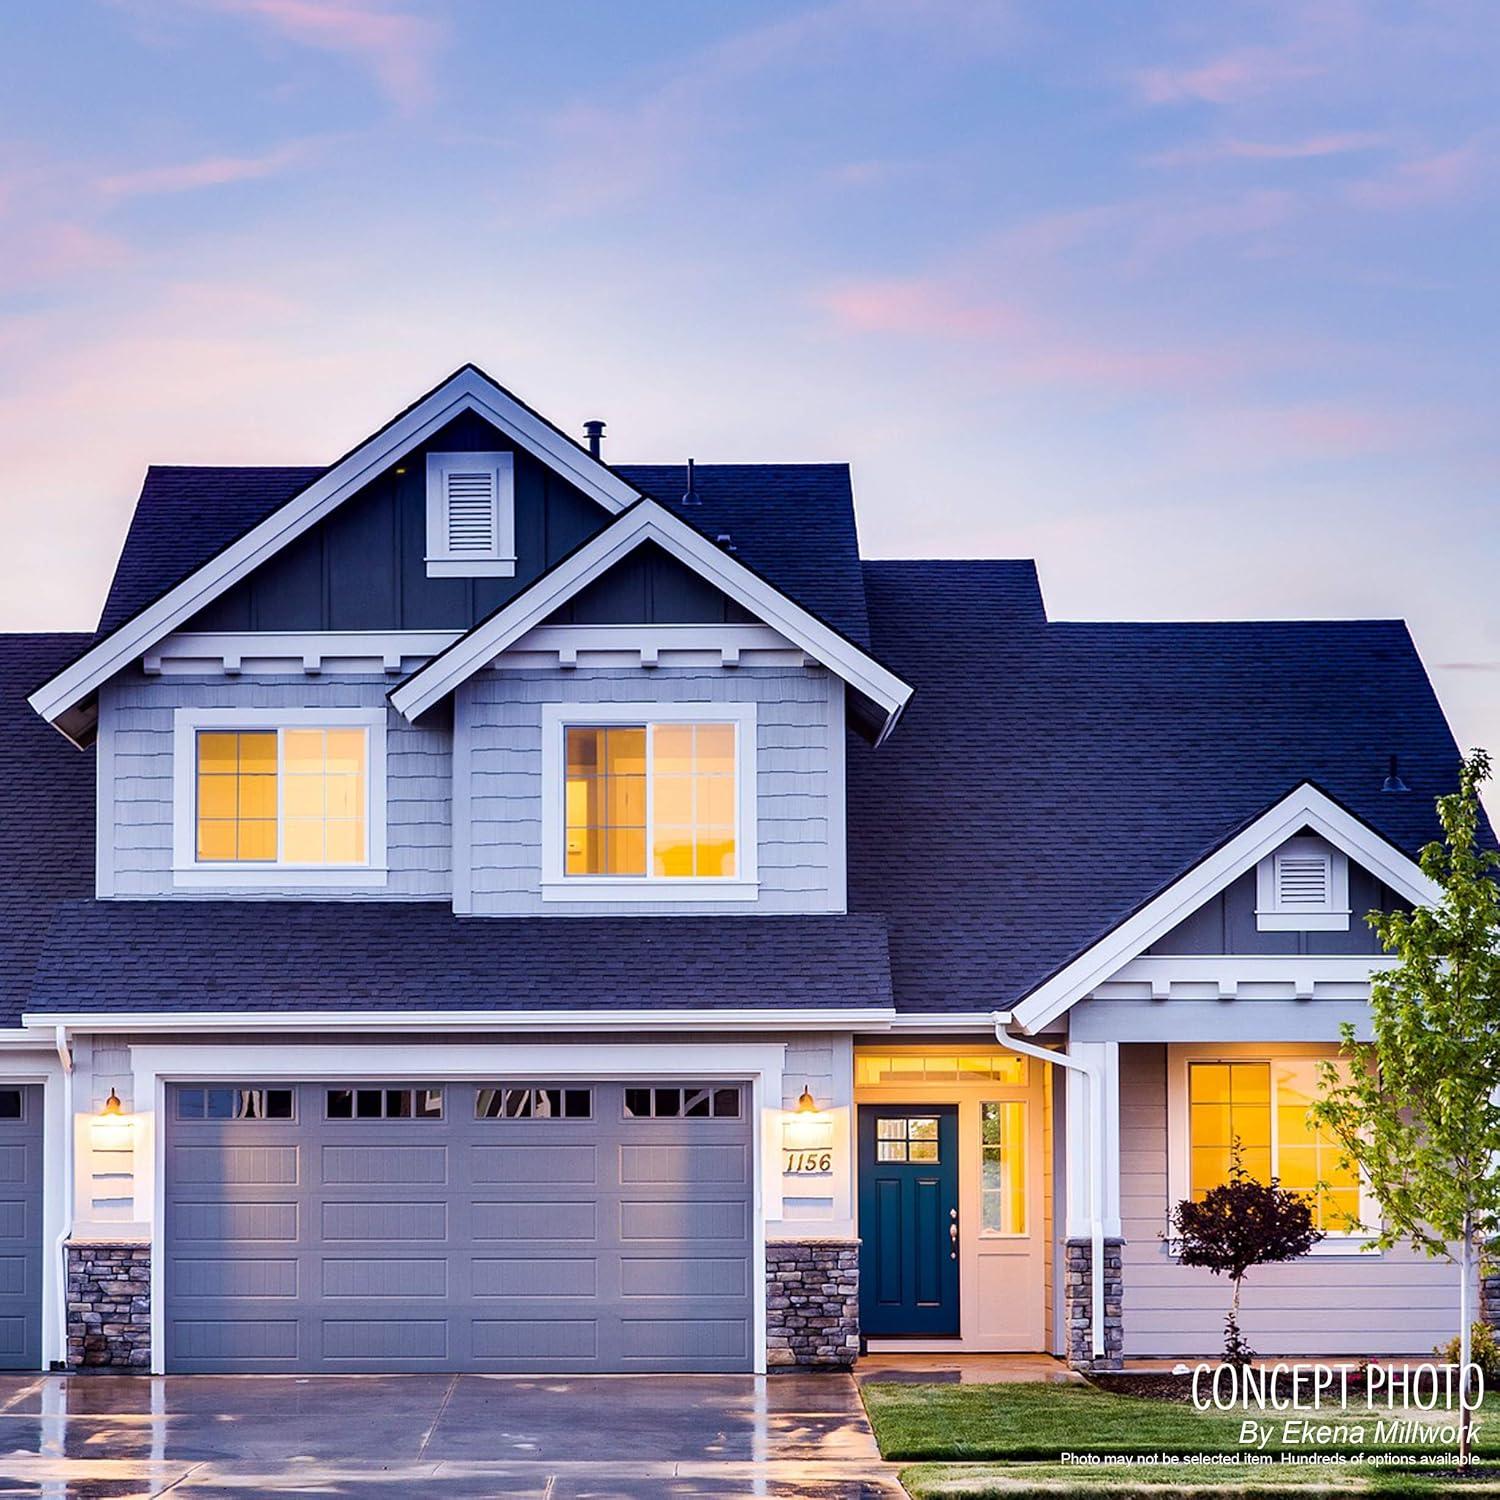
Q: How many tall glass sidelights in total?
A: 1